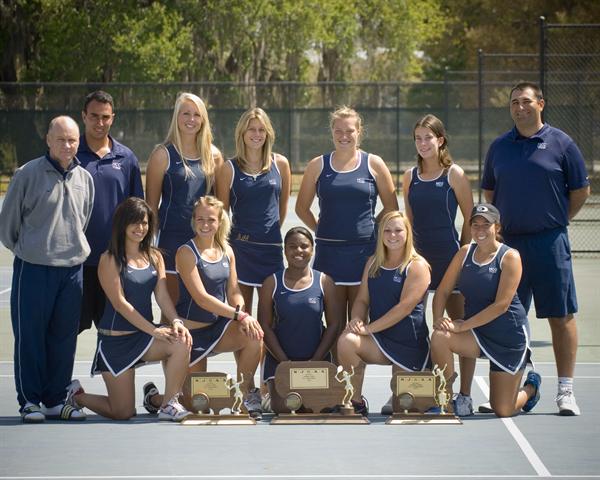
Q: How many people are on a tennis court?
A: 12